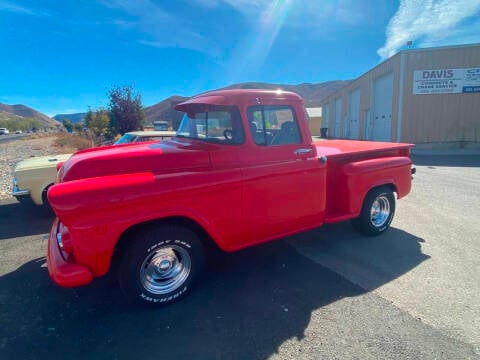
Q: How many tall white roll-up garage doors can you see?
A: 4